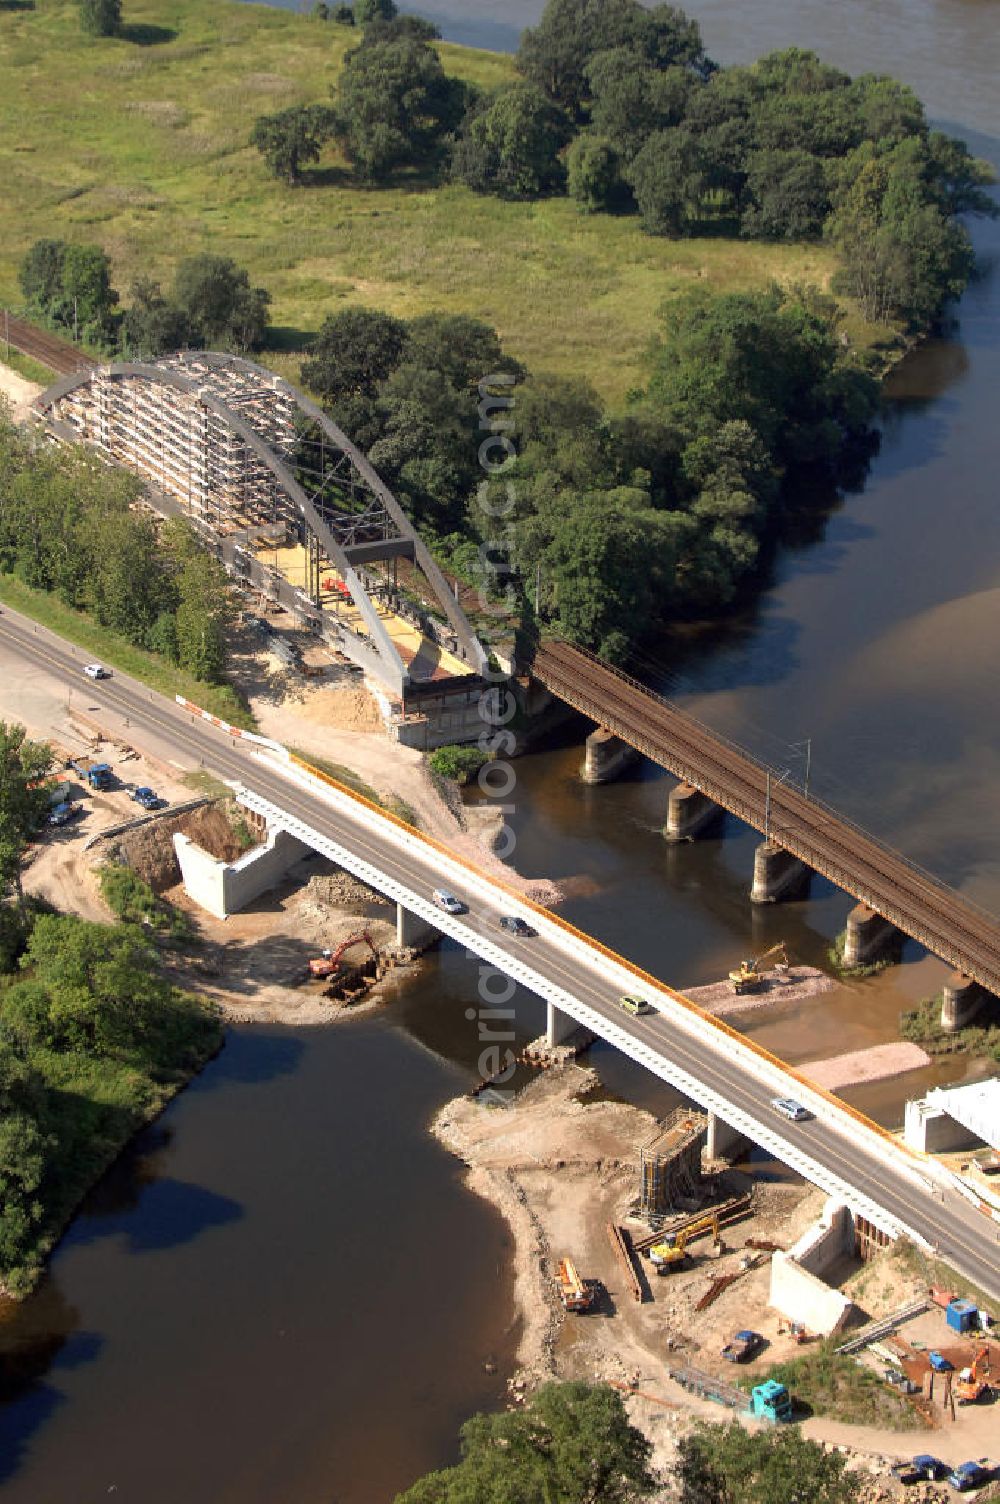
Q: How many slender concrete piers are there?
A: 3